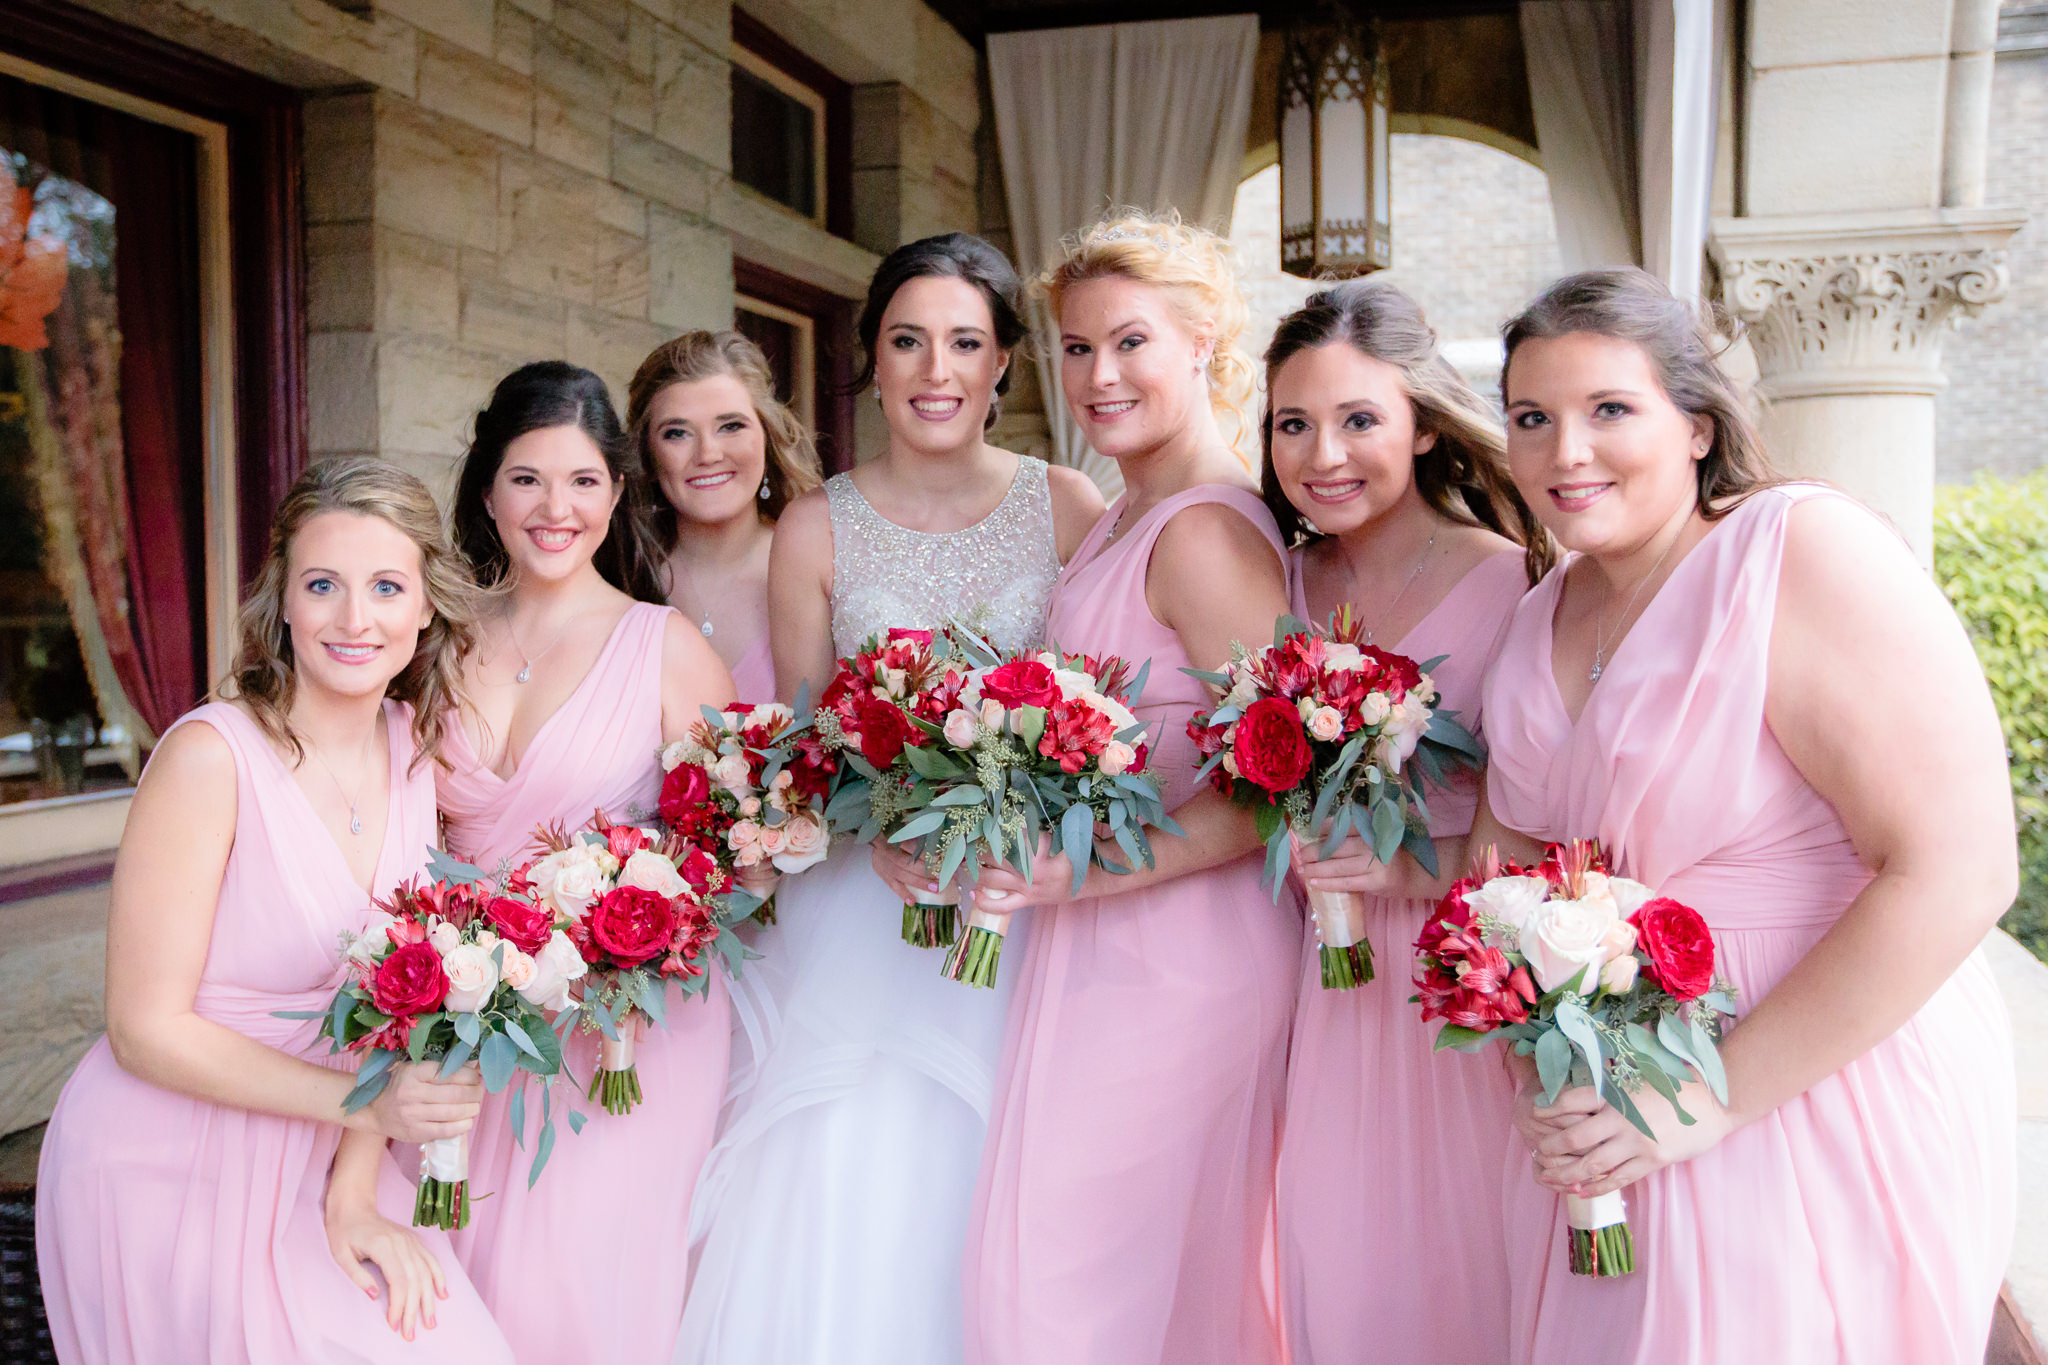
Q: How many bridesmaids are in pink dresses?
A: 6